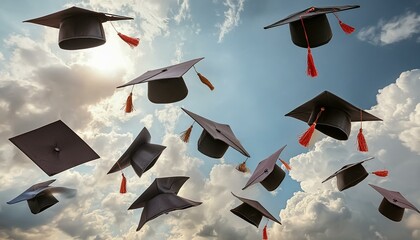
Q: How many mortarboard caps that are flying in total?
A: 13